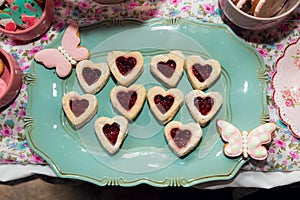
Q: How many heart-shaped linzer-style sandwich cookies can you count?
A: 10